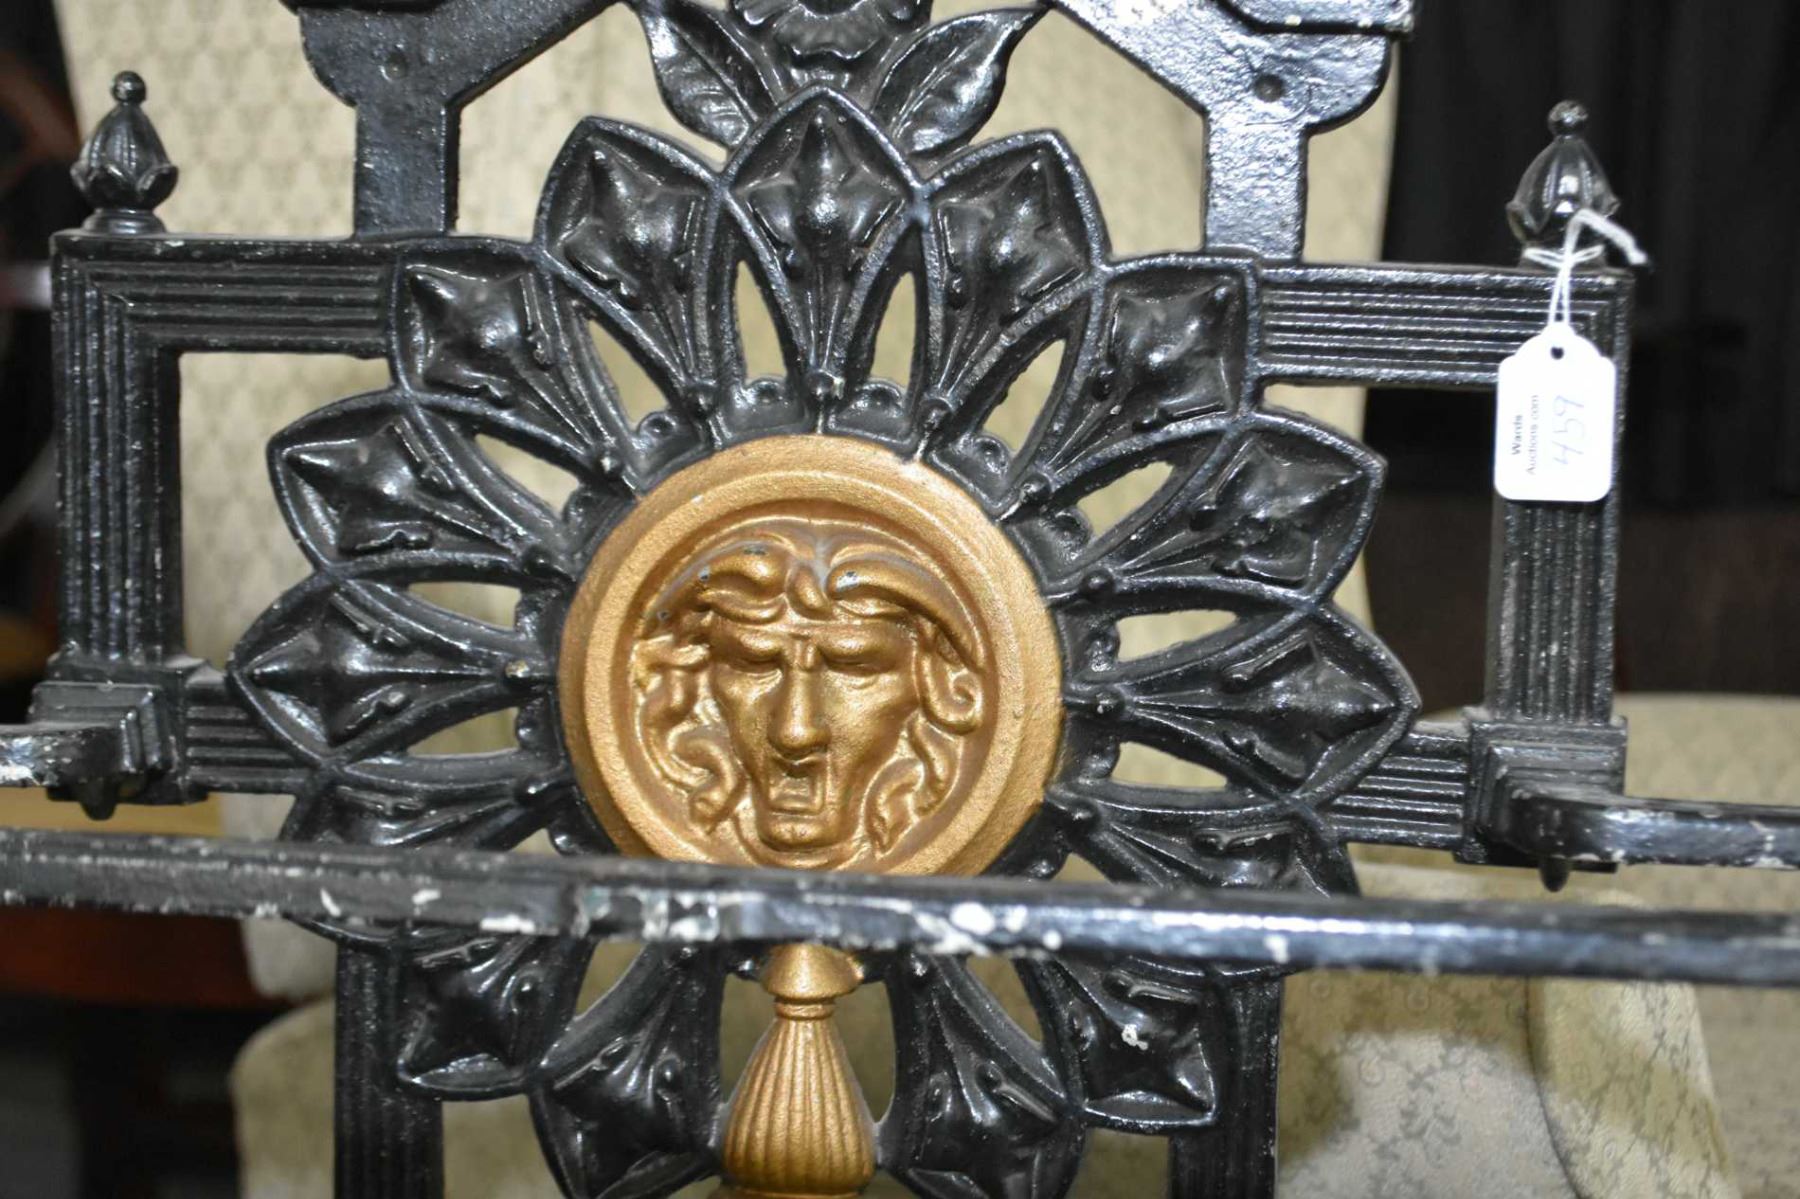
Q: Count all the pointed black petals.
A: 15